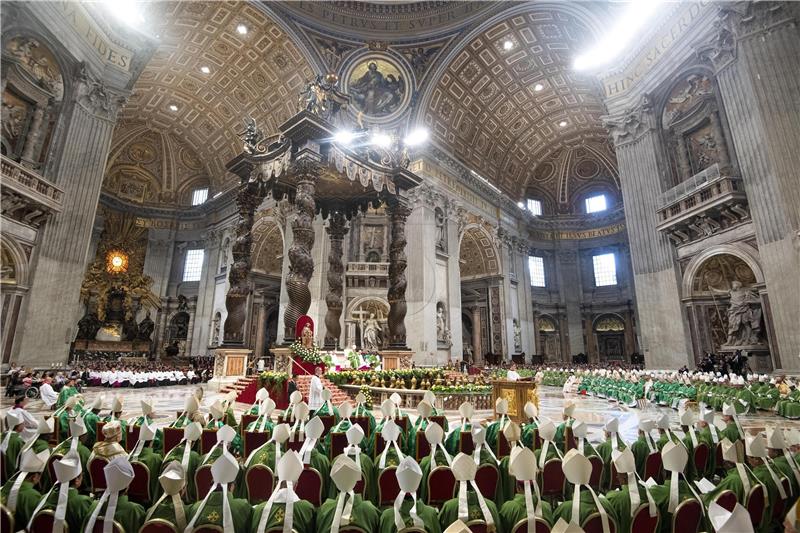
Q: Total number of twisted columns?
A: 4